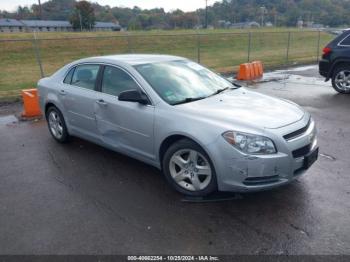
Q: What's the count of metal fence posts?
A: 6